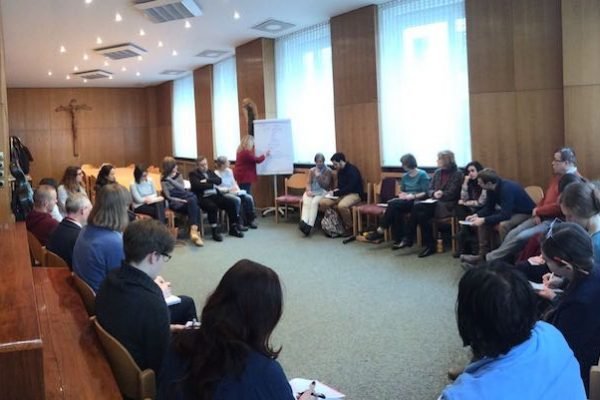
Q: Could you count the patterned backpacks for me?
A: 1